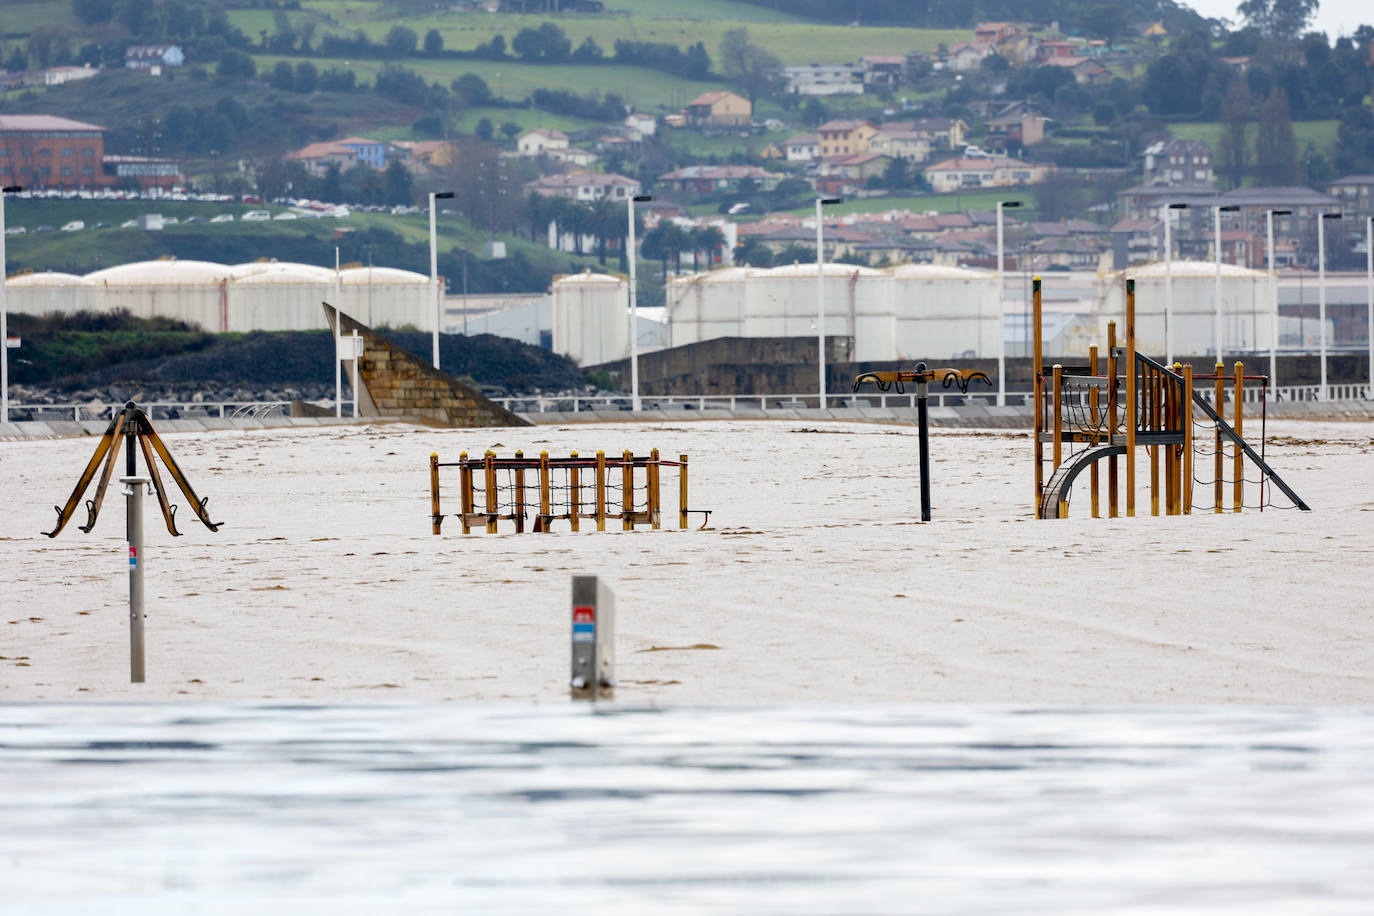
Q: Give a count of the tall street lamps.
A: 10